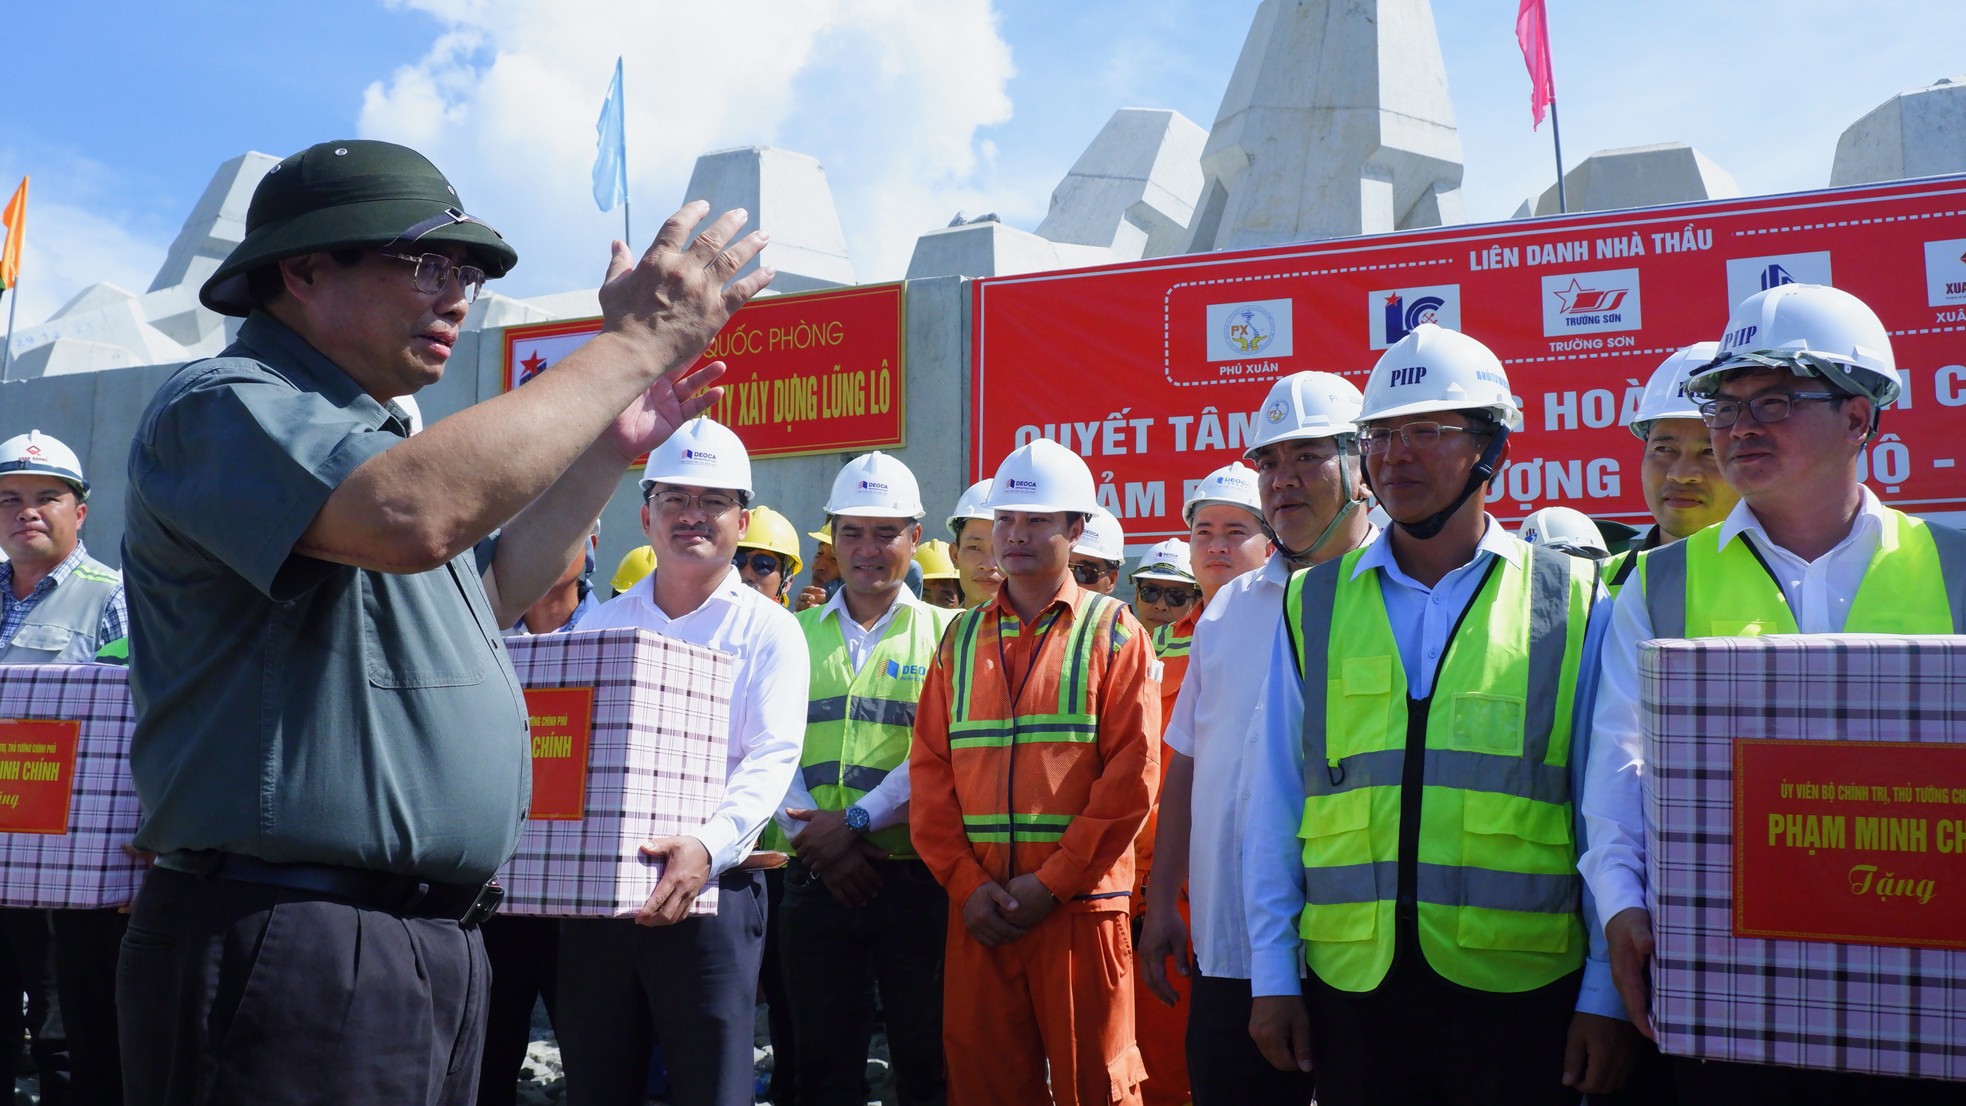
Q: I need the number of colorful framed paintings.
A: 0